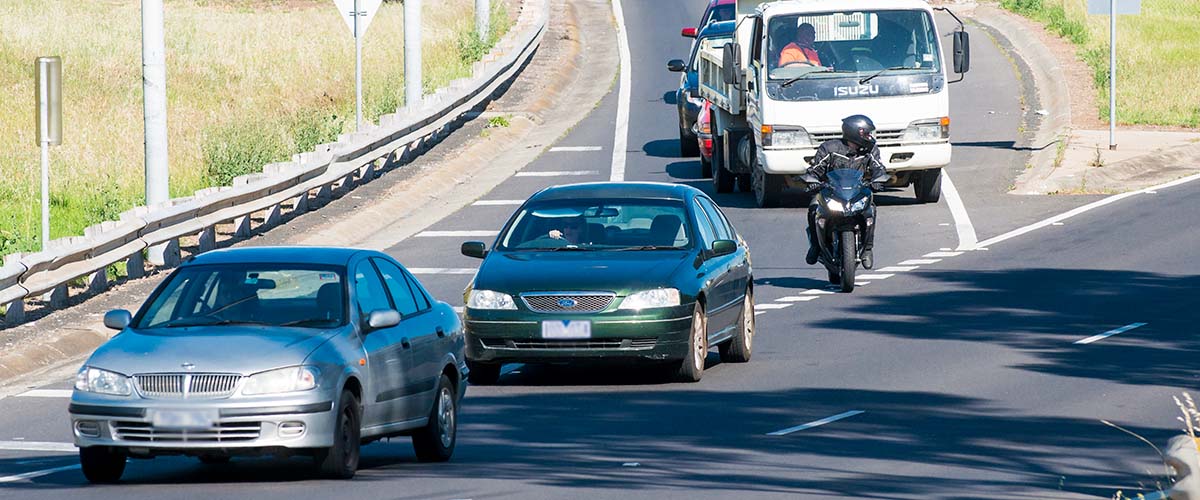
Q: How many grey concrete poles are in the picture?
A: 3